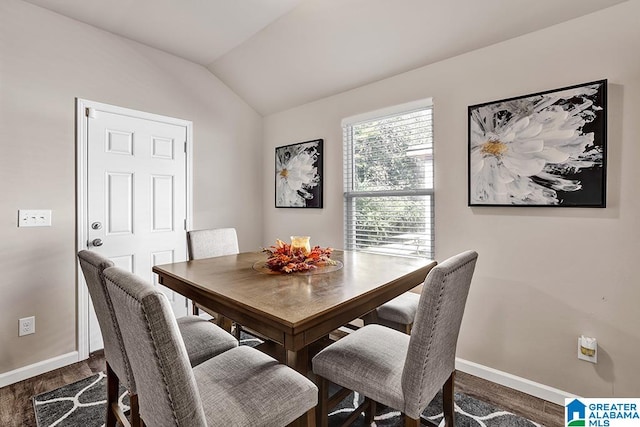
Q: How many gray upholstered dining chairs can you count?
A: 5